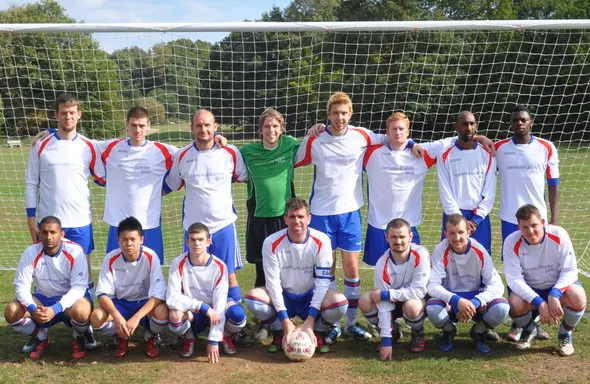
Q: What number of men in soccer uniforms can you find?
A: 15